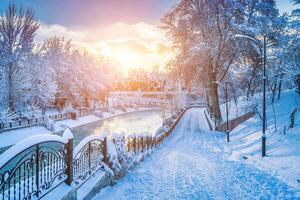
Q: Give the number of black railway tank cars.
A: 0